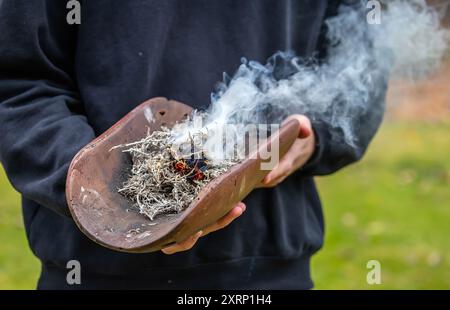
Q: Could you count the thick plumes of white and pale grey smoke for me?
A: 1